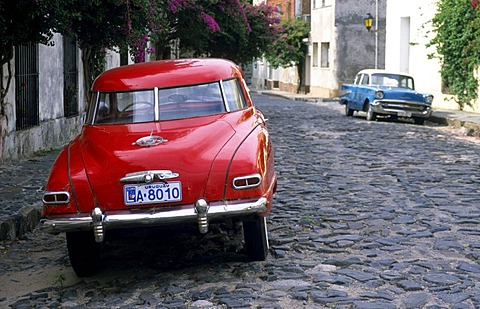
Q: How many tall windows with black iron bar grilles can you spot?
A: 2